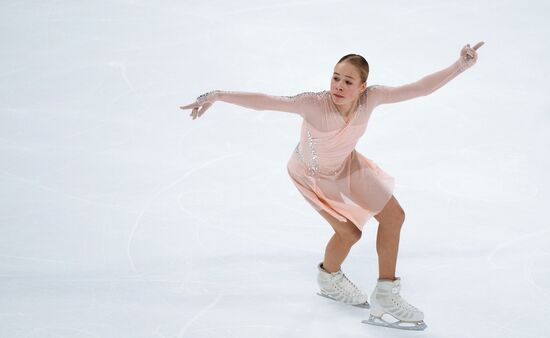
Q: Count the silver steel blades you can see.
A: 2